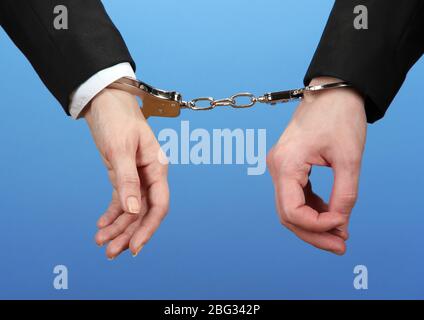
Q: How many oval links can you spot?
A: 3